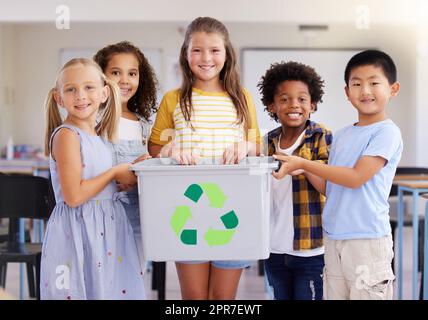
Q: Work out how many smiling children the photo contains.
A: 5